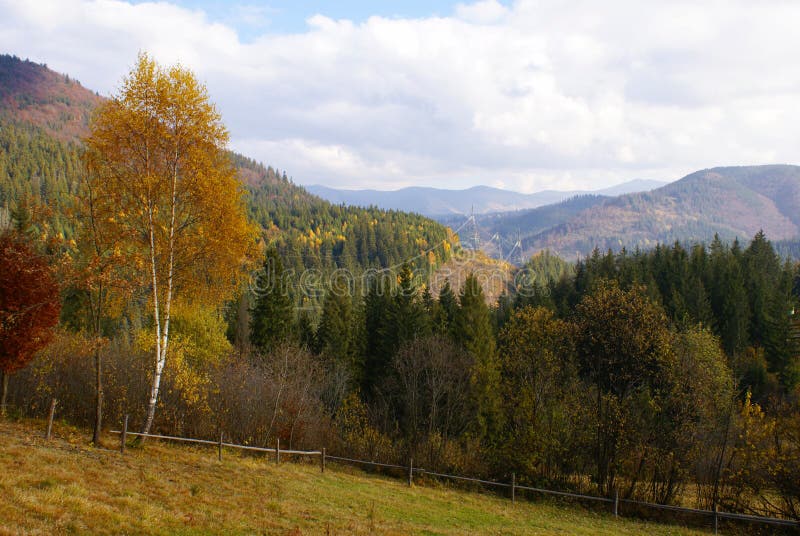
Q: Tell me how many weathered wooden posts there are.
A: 9